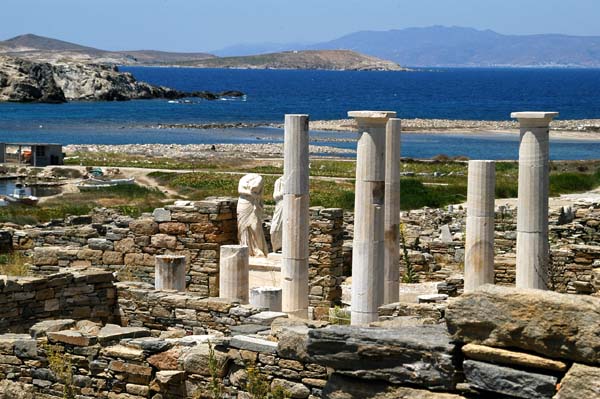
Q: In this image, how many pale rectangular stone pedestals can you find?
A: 1